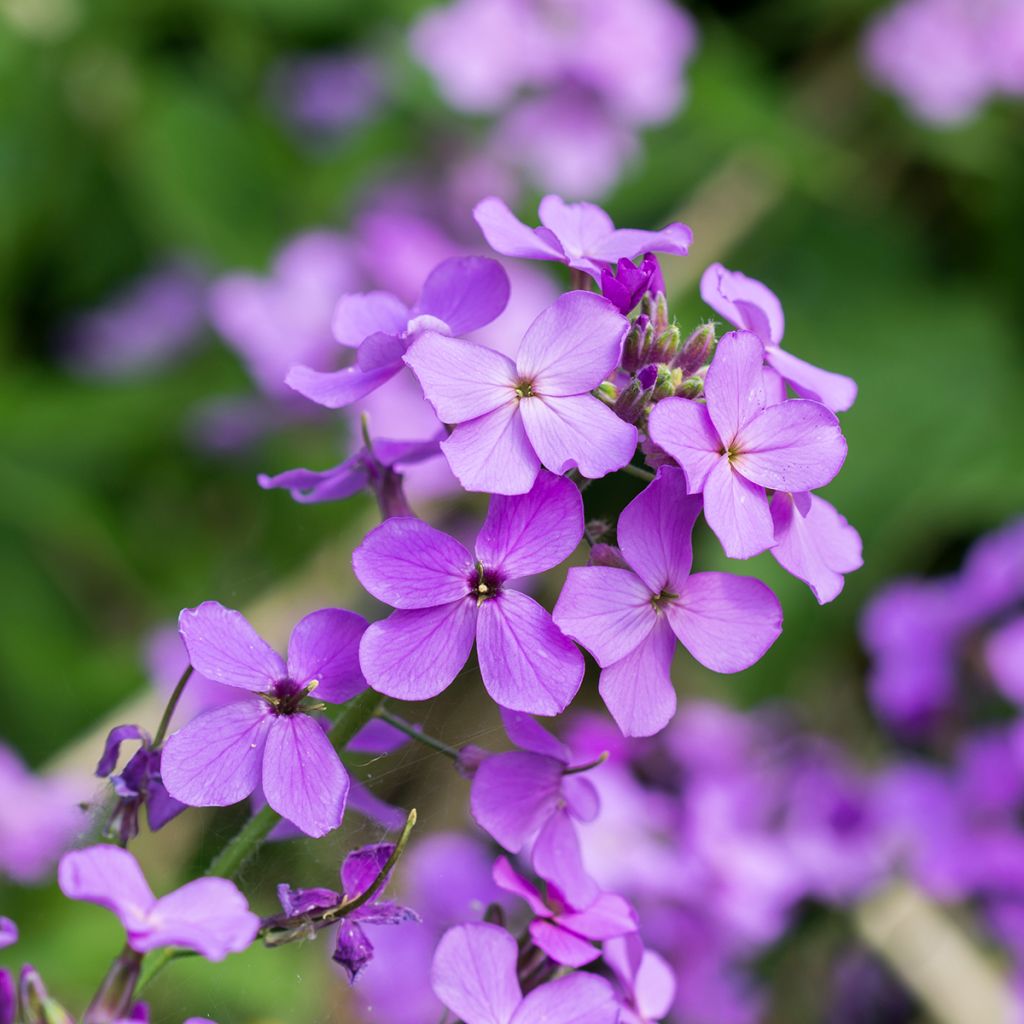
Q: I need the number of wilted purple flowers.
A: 2